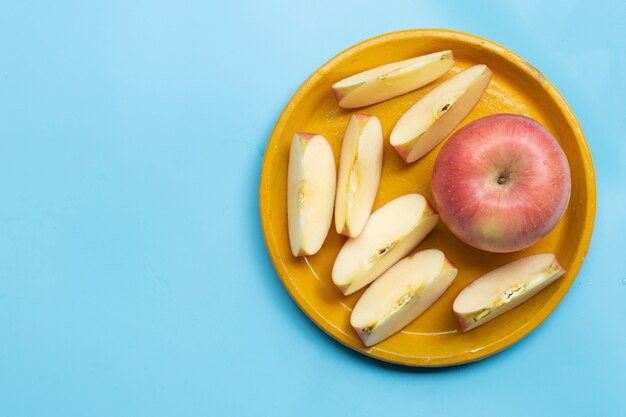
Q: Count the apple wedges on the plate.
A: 7